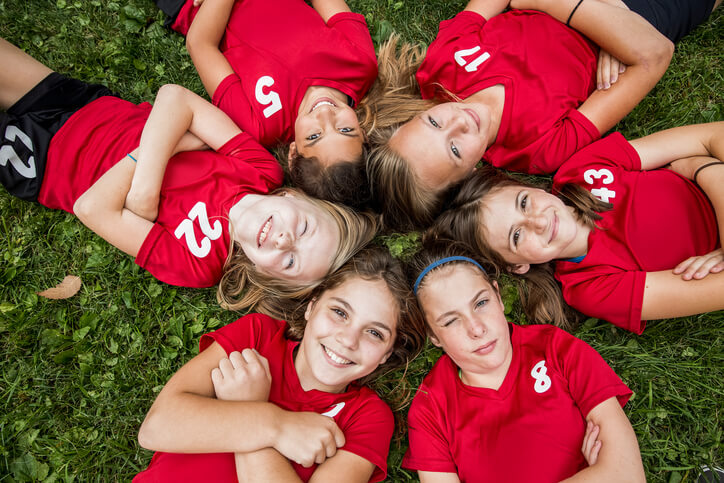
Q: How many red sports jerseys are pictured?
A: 6